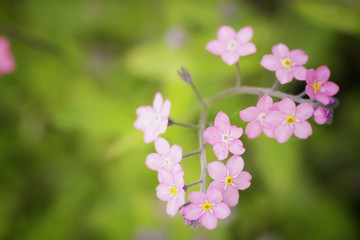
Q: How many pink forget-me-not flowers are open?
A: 11